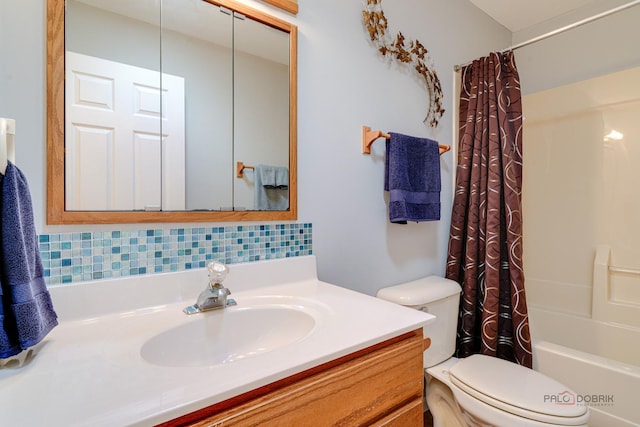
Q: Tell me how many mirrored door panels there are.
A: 3